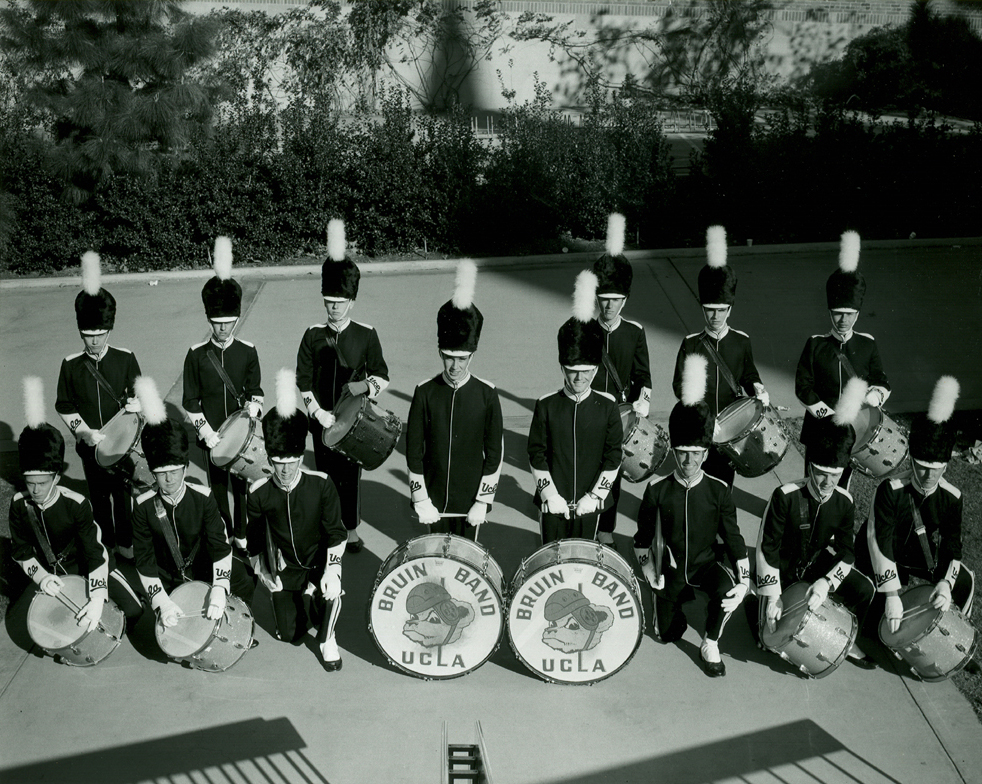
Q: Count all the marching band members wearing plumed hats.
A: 14